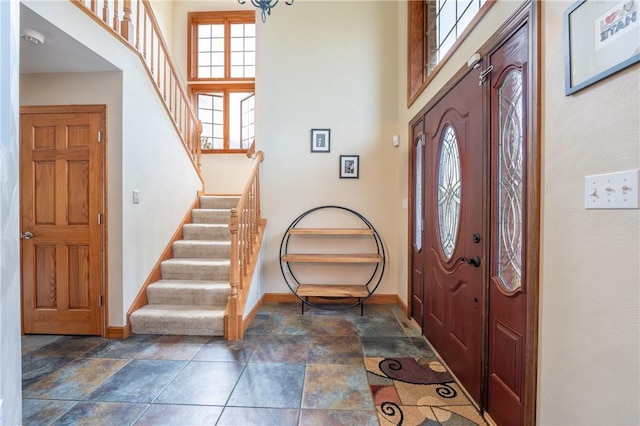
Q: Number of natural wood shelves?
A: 3